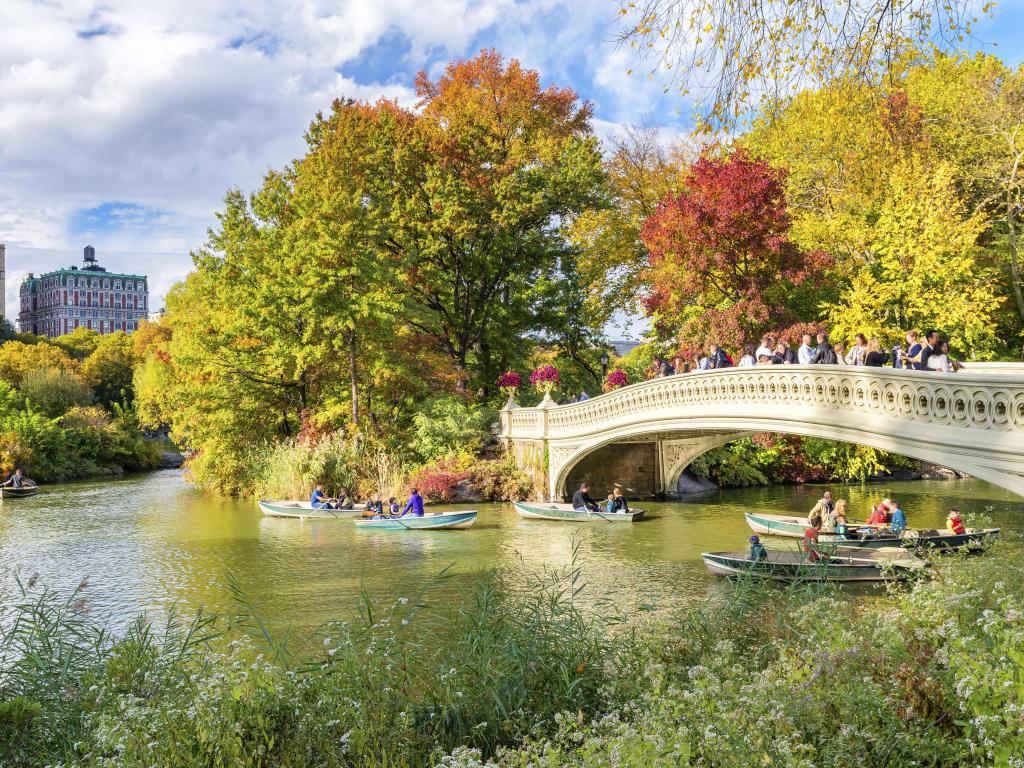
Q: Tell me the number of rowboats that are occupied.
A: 7